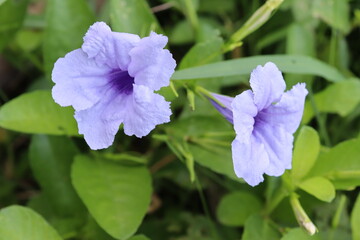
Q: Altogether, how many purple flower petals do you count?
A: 10